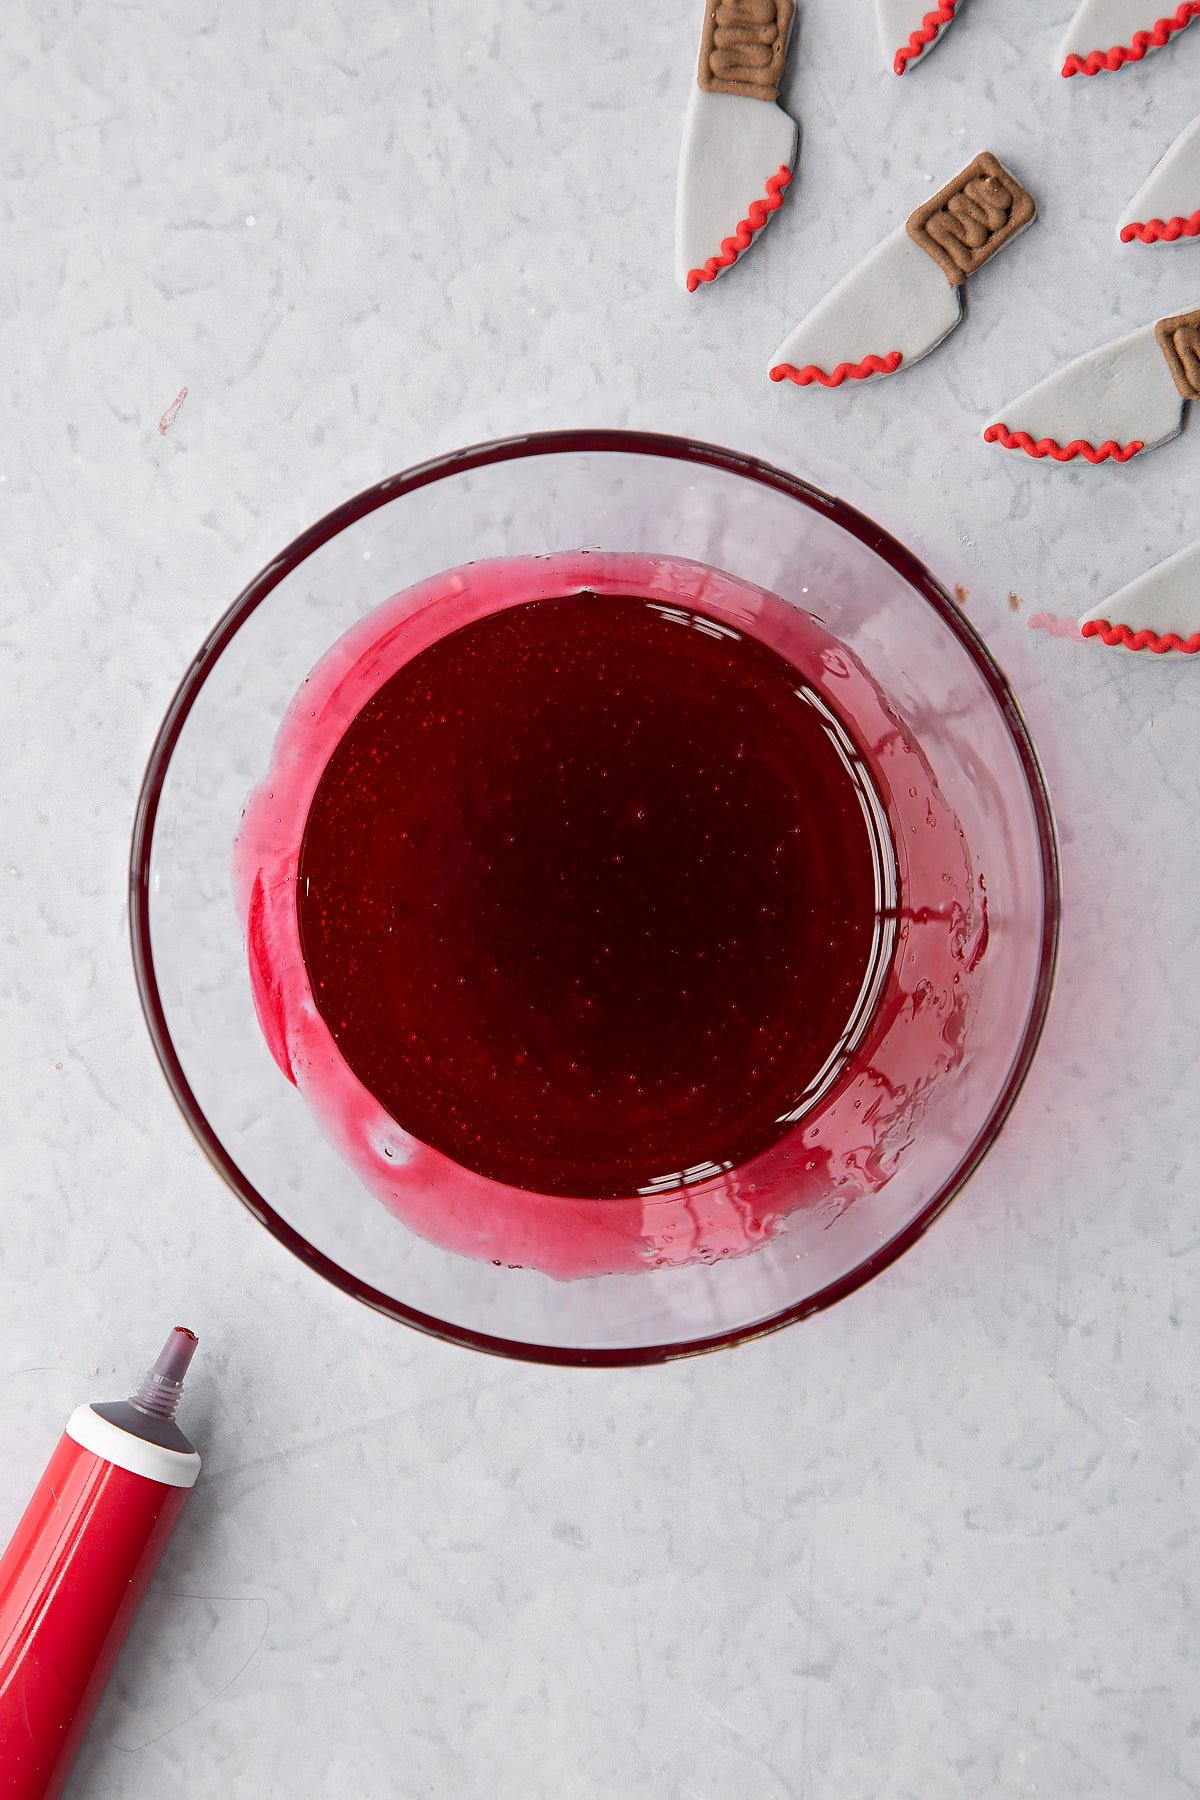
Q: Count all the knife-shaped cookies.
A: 7